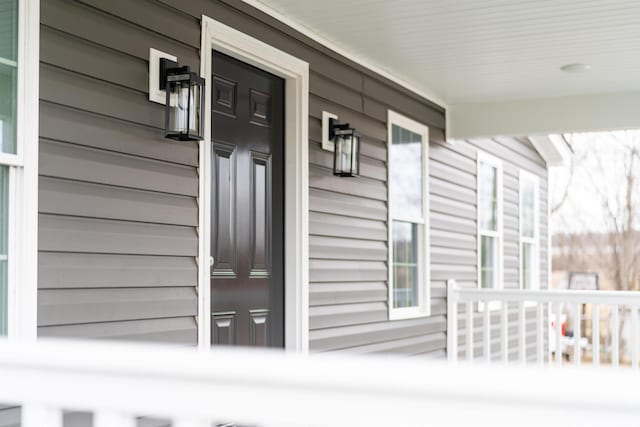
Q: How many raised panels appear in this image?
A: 6